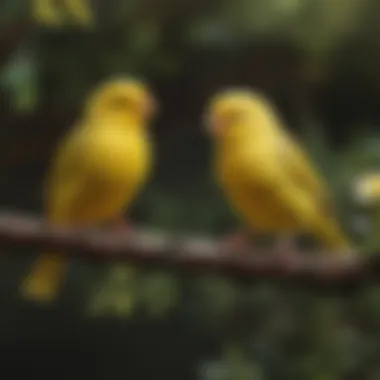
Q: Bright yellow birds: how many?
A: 2